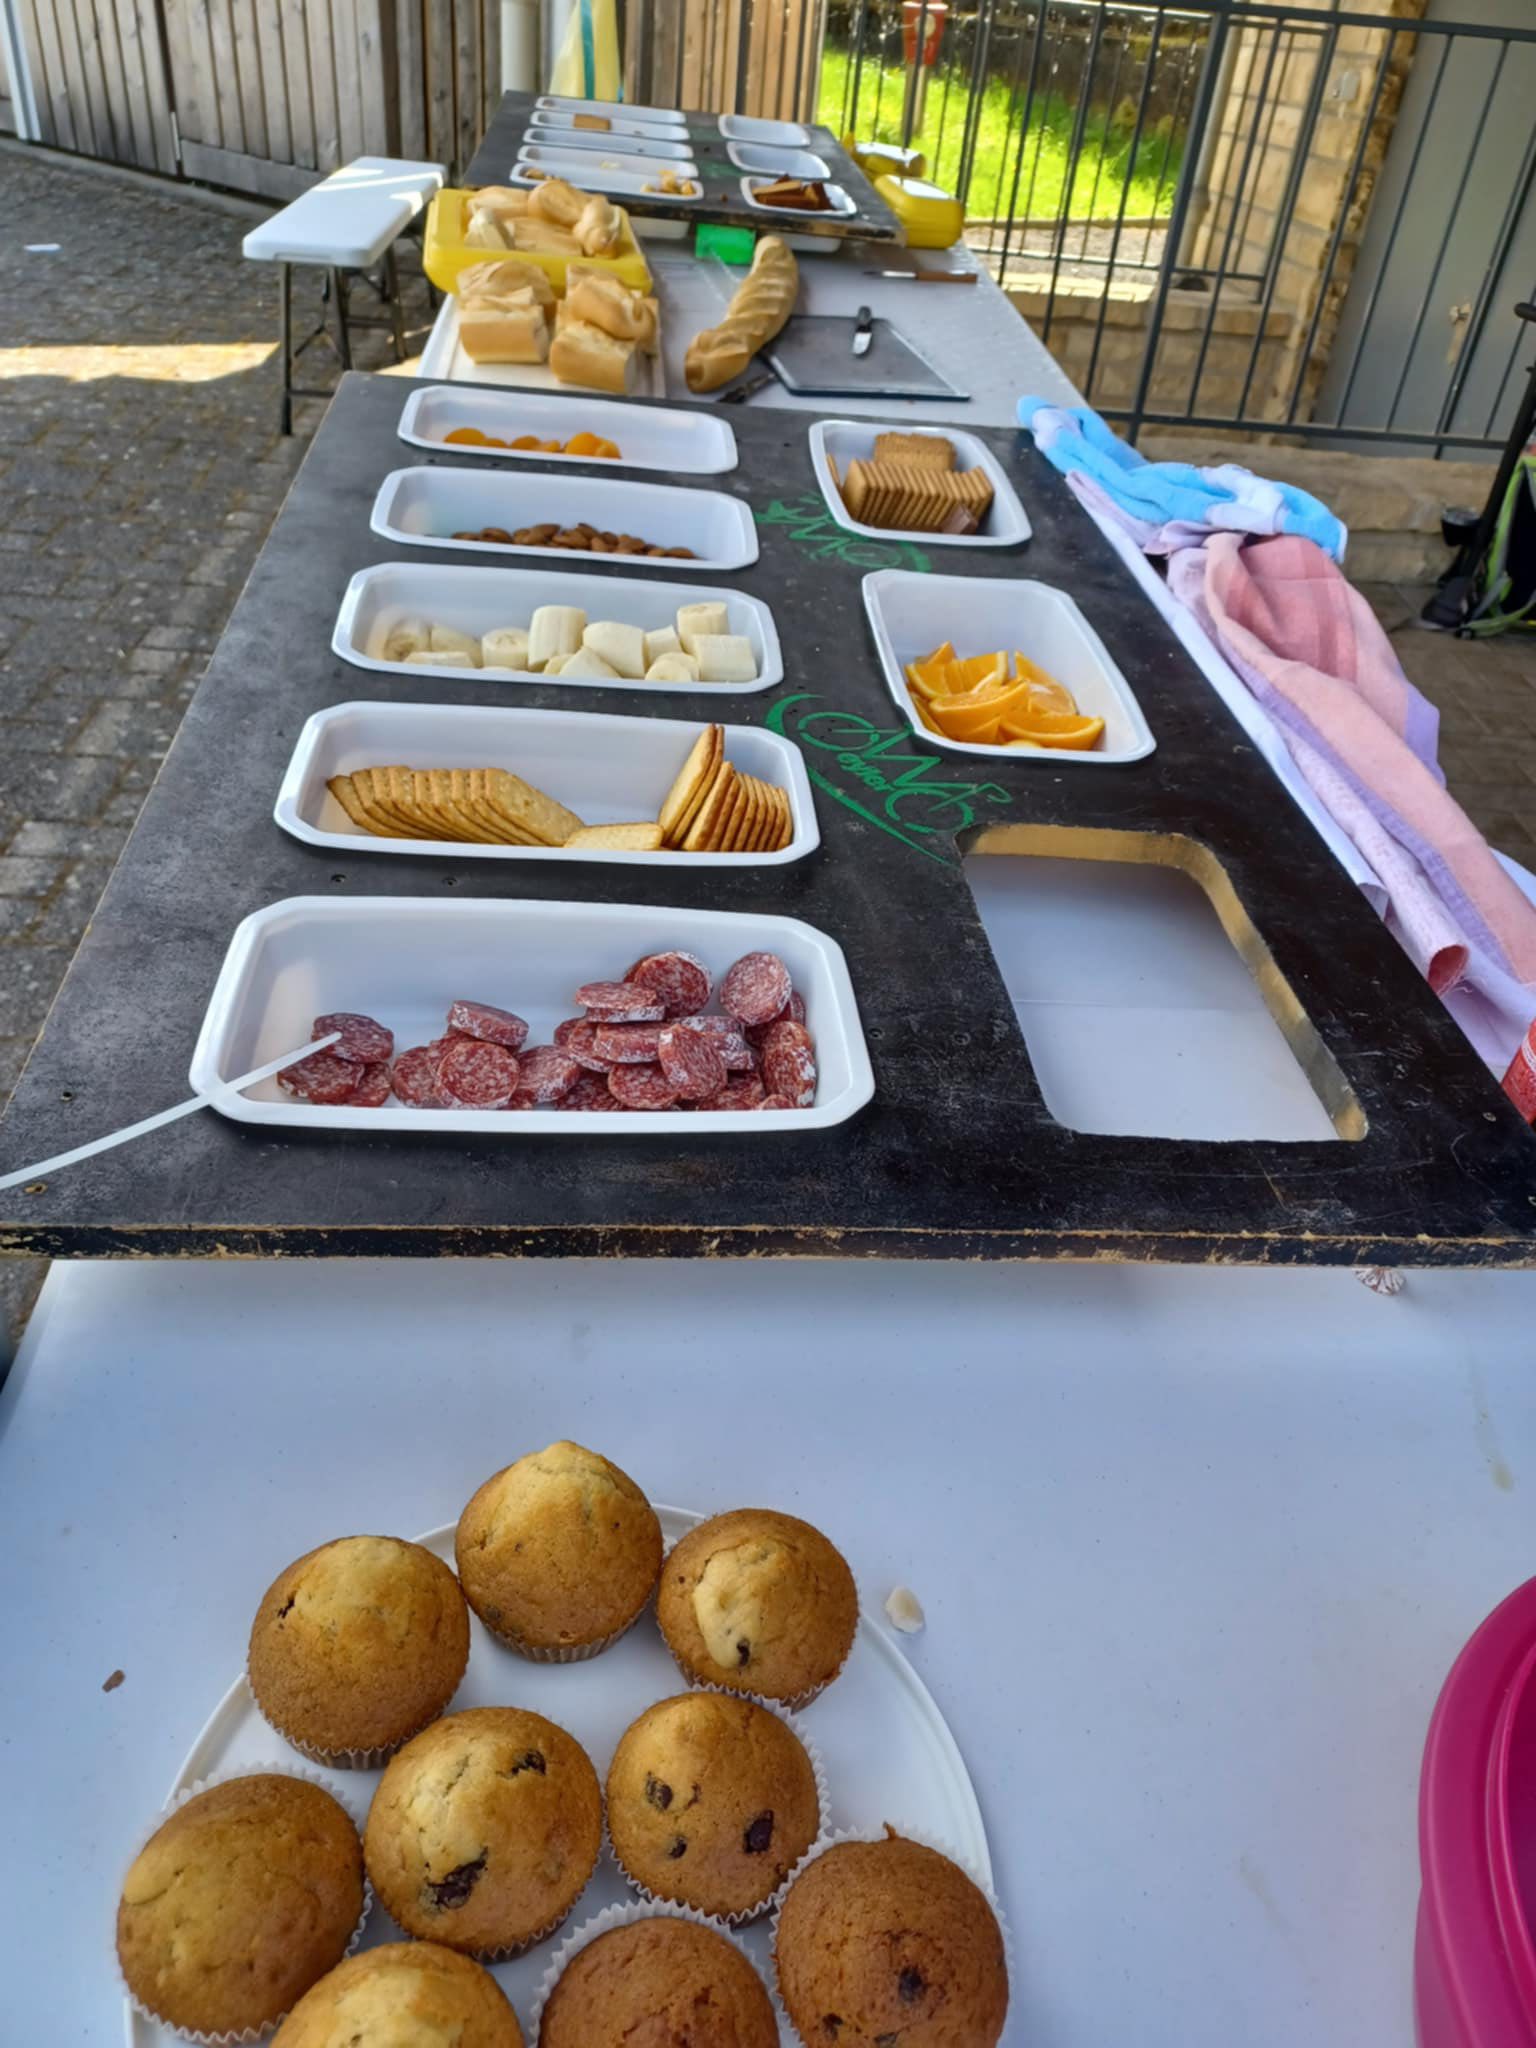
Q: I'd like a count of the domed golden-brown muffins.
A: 9